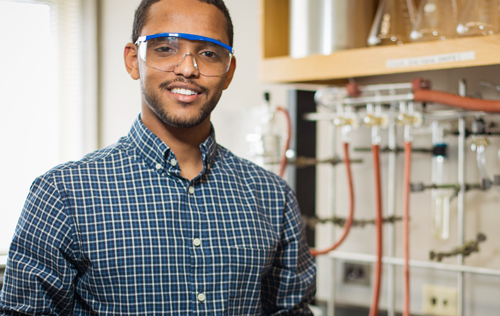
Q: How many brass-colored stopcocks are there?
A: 3